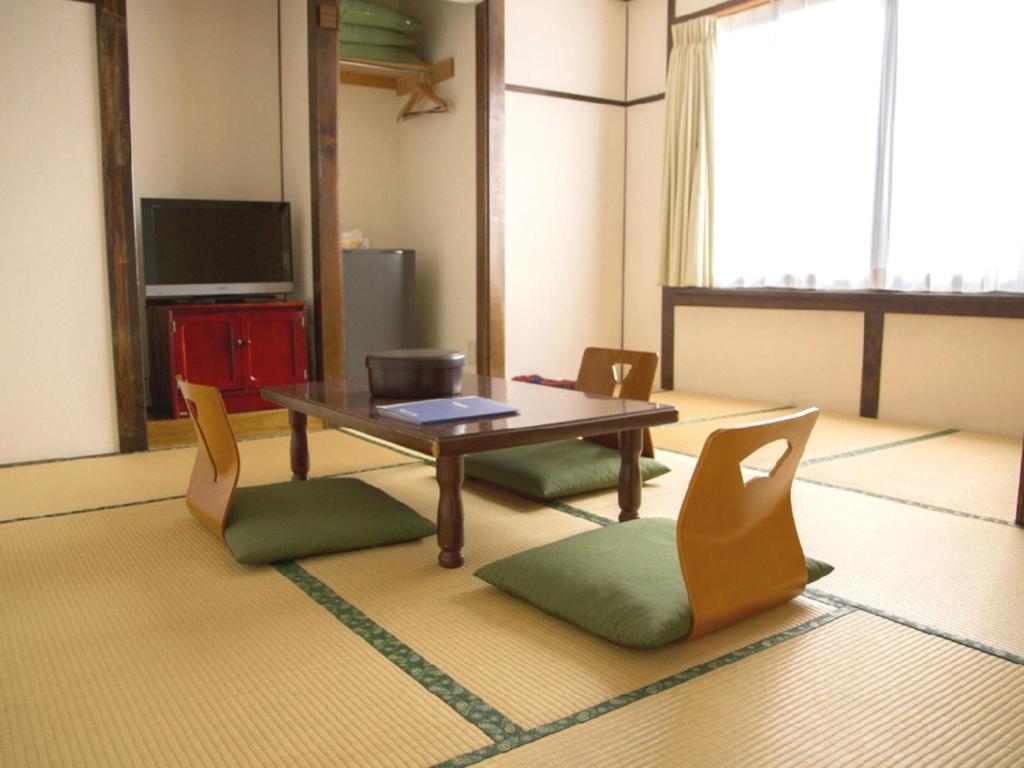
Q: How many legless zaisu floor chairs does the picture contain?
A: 3